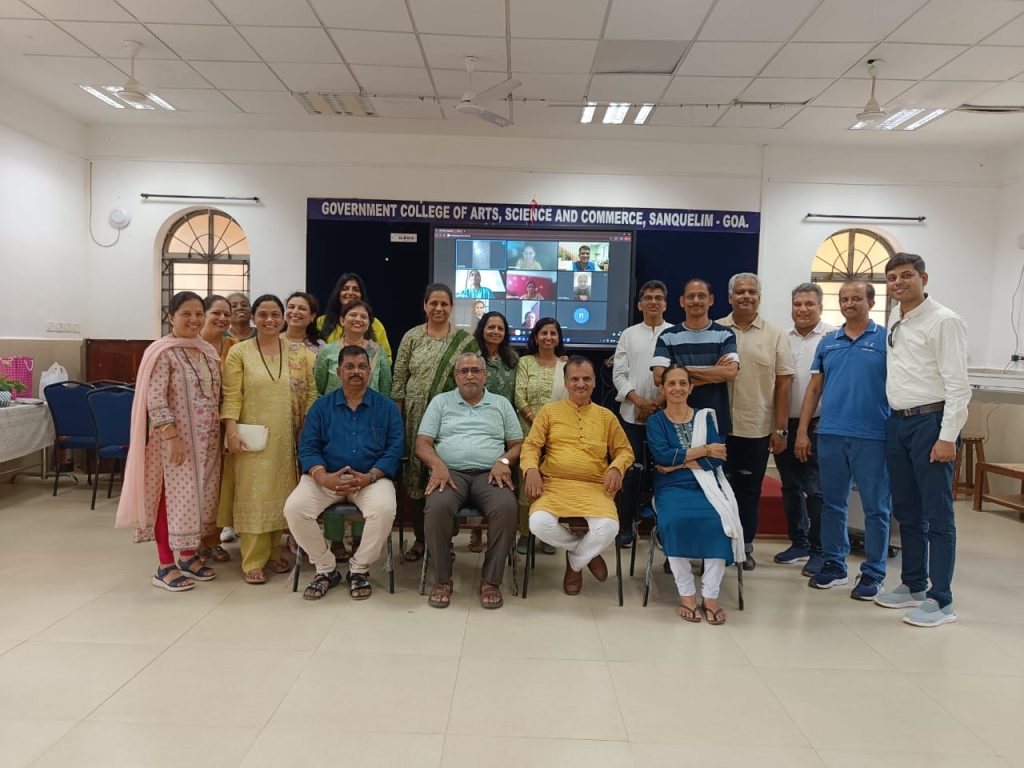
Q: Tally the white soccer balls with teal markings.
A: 0